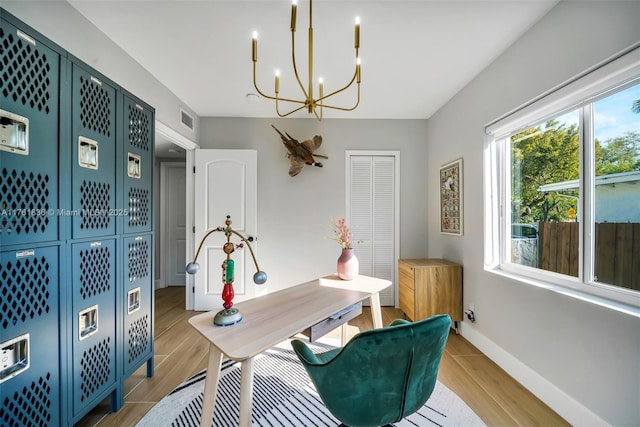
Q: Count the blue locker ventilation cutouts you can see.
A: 12